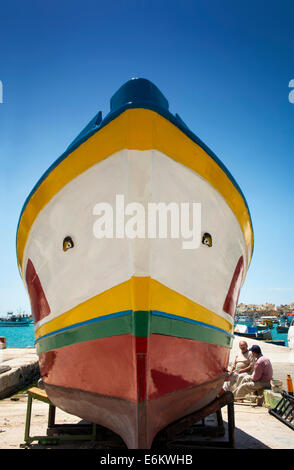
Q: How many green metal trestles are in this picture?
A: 1